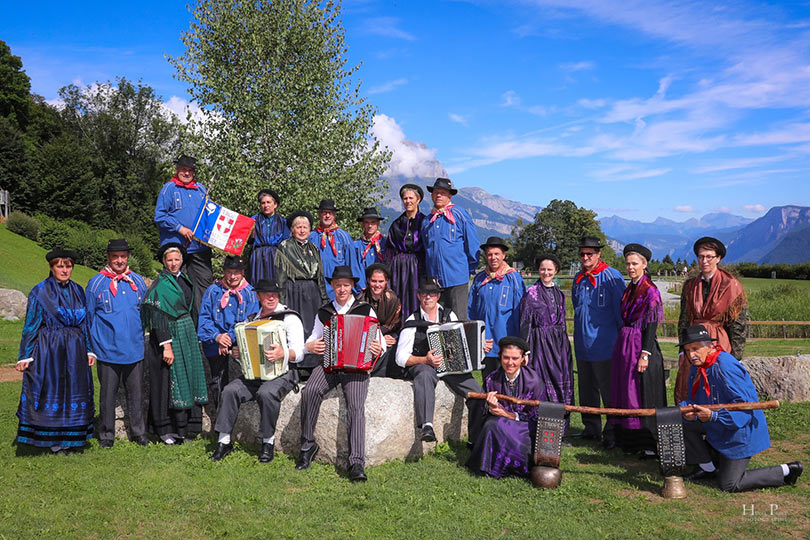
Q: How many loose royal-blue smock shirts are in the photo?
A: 9